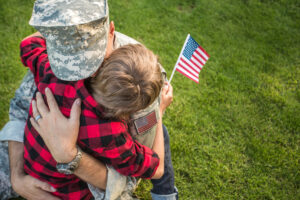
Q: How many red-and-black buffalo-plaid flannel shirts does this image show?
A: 1